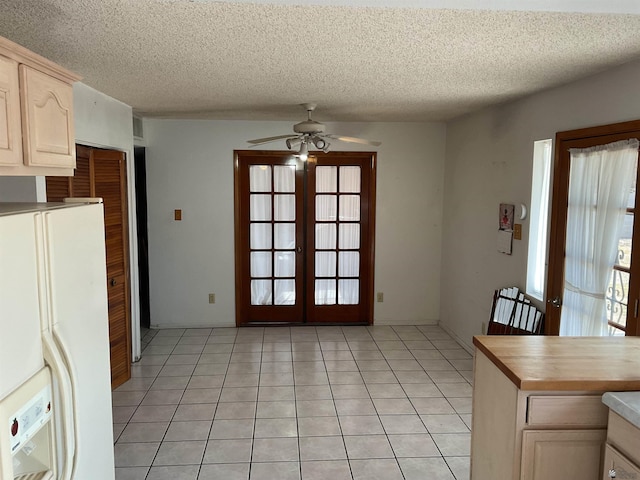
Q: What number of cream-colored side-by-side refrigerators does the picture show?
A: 1